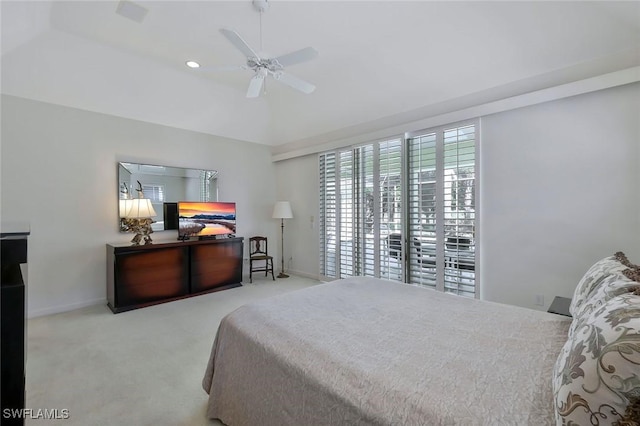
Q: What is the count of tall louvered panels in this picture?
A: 6